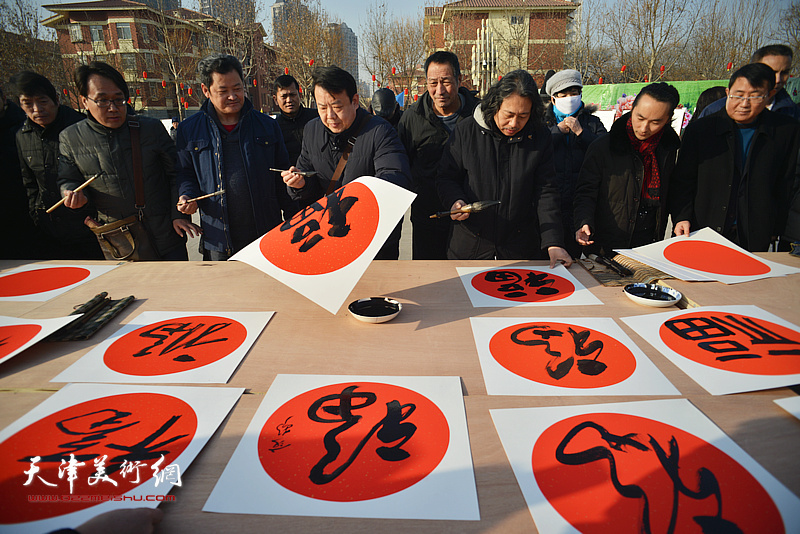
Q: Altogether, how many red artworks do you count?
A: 11